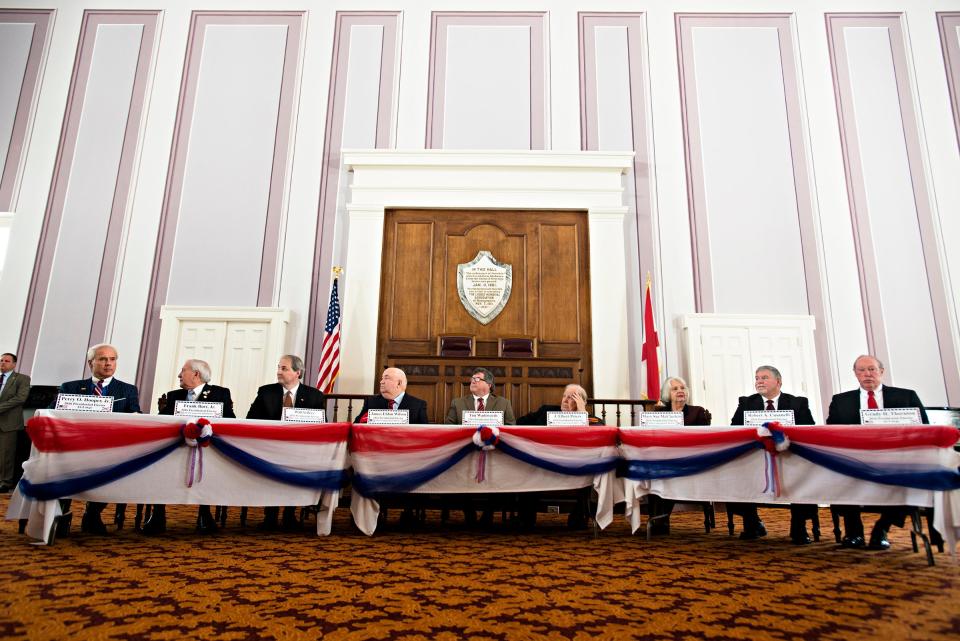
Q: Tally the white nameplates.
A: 9